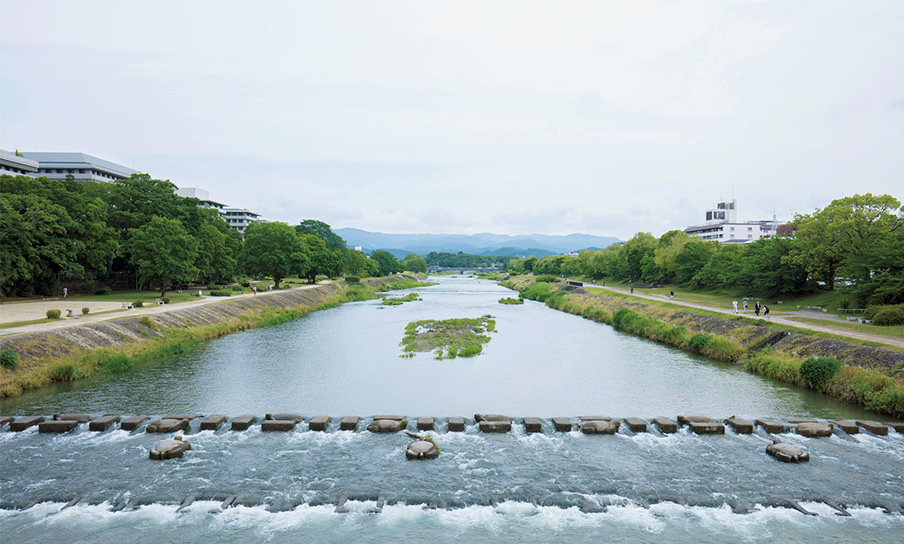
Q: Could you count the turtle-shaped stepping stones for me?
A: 11